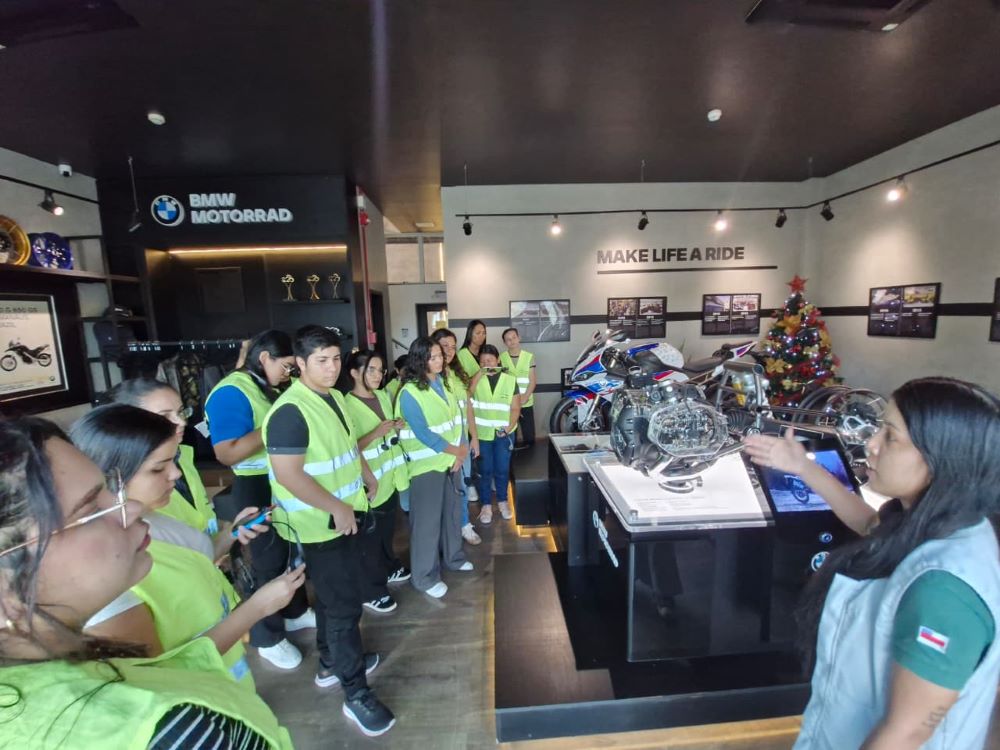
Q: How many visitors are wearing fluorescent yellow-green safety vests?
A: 12